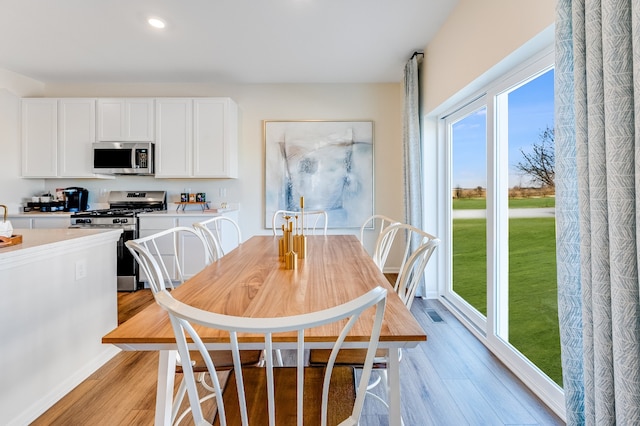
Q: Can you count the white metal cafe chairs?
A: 6